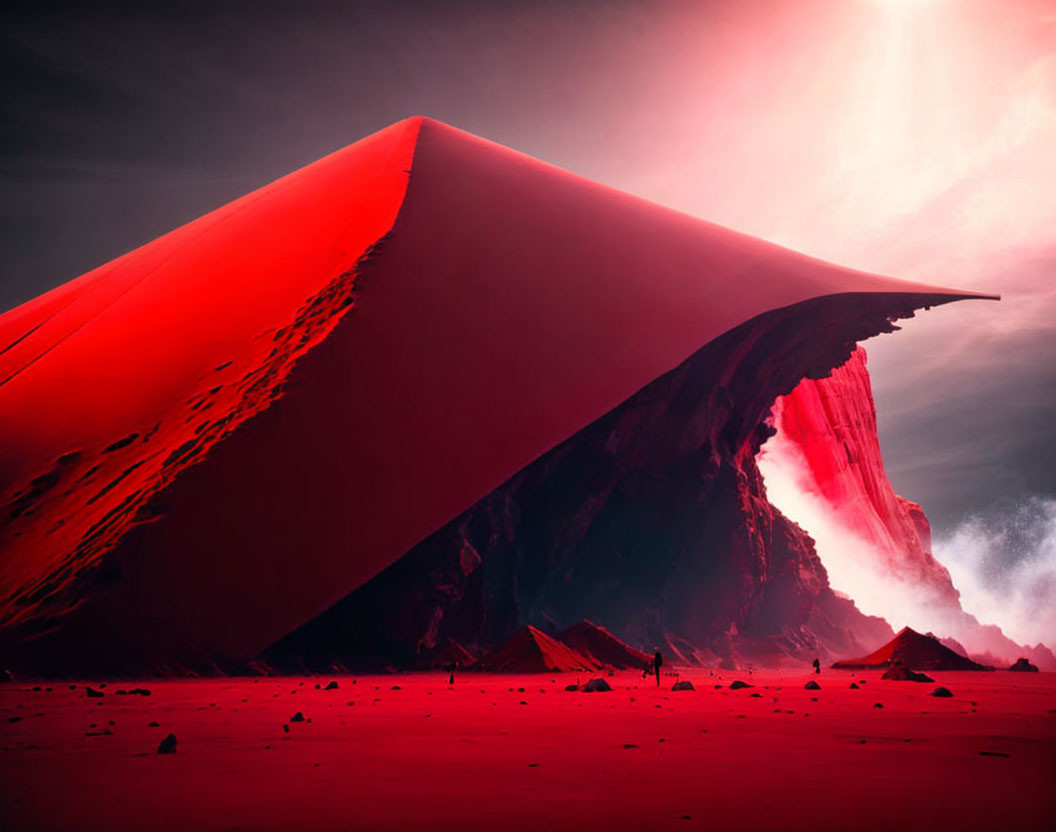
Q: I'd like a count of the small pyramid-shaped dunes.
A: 3